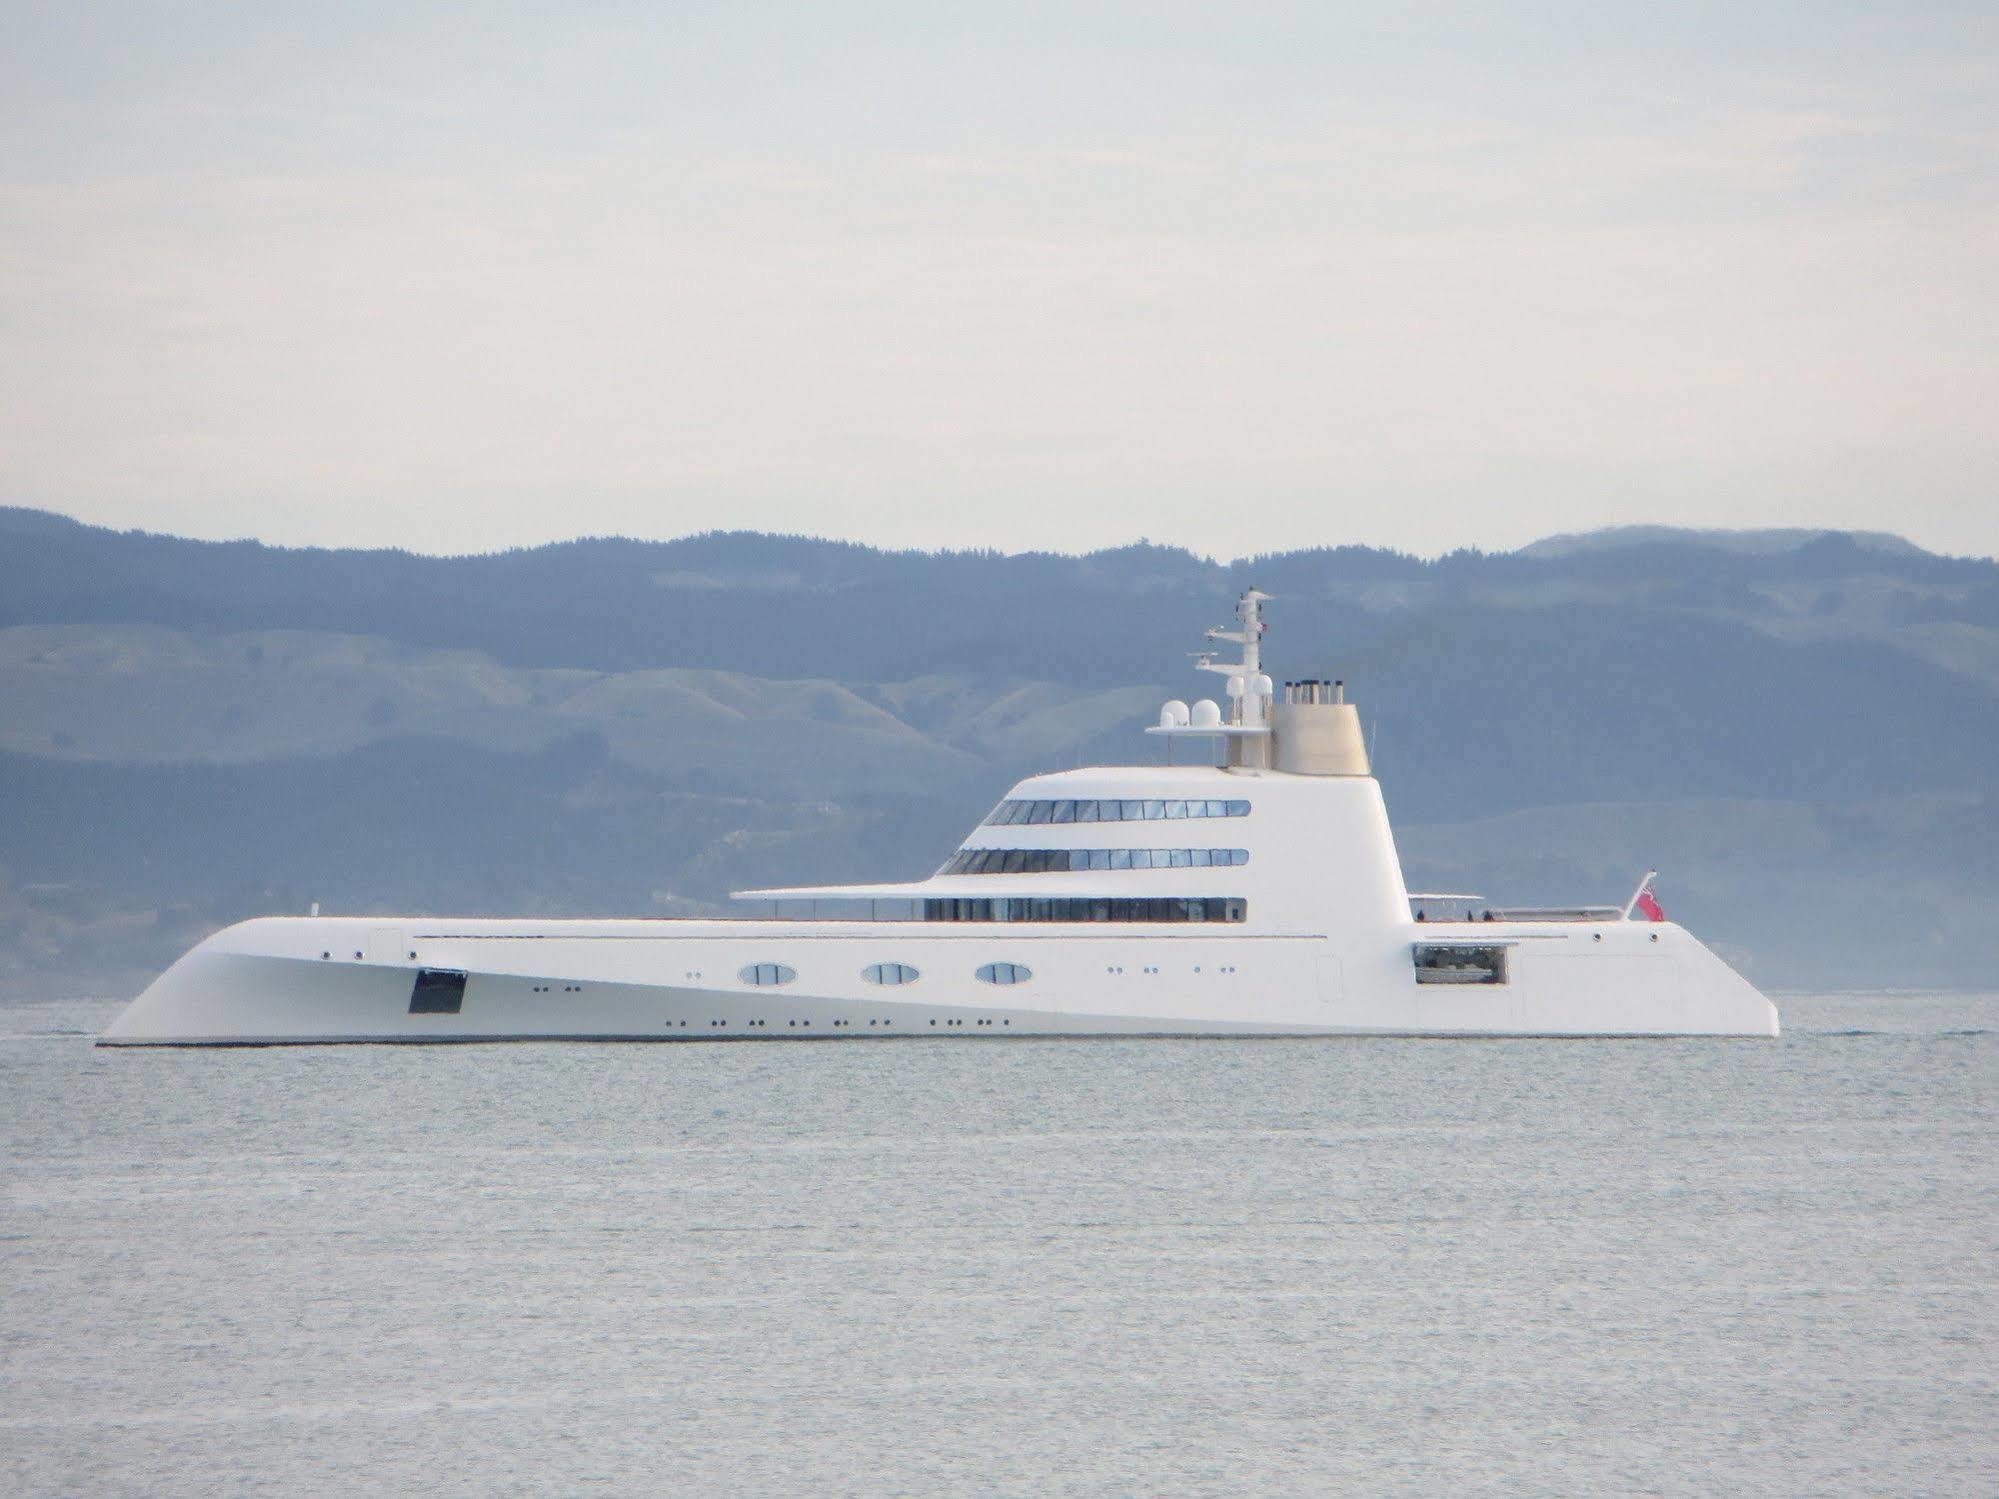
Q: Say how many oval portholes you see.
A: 3